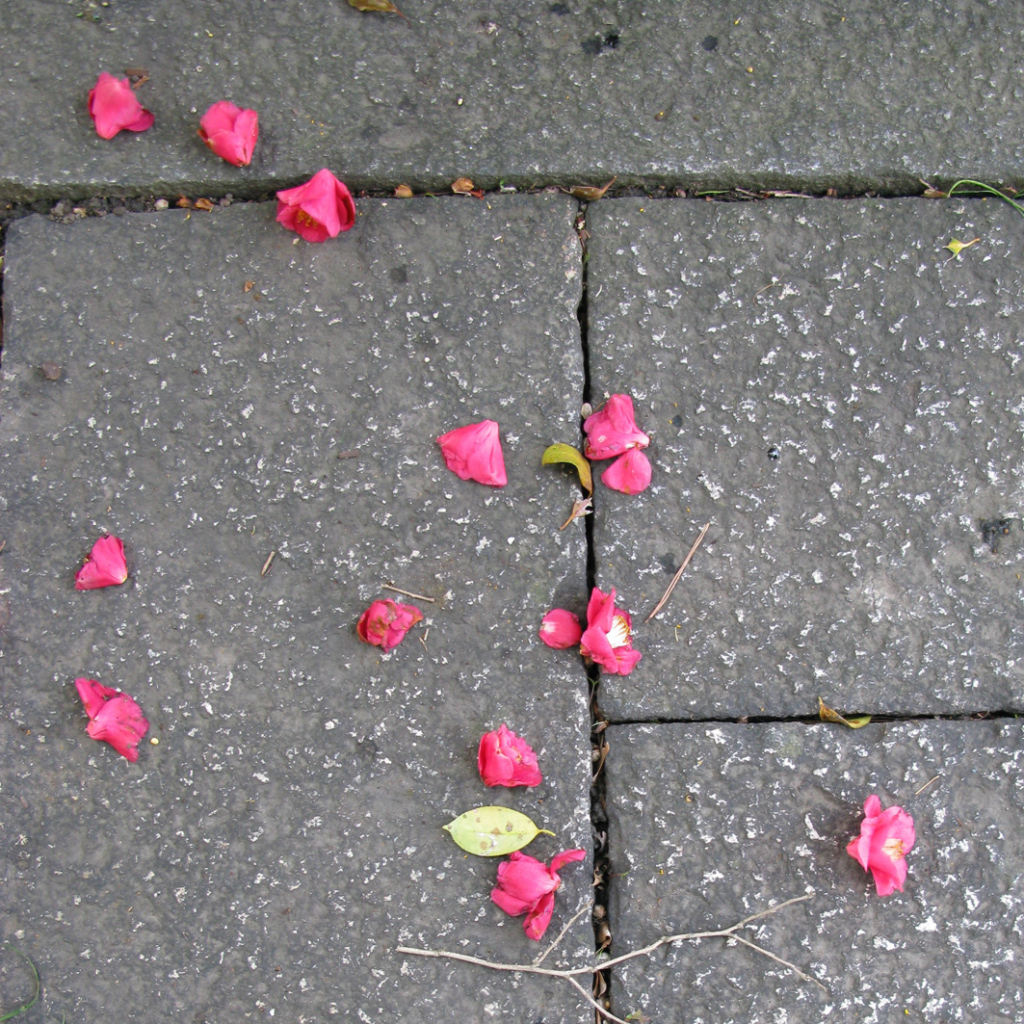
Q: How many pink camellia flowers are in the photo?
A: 12